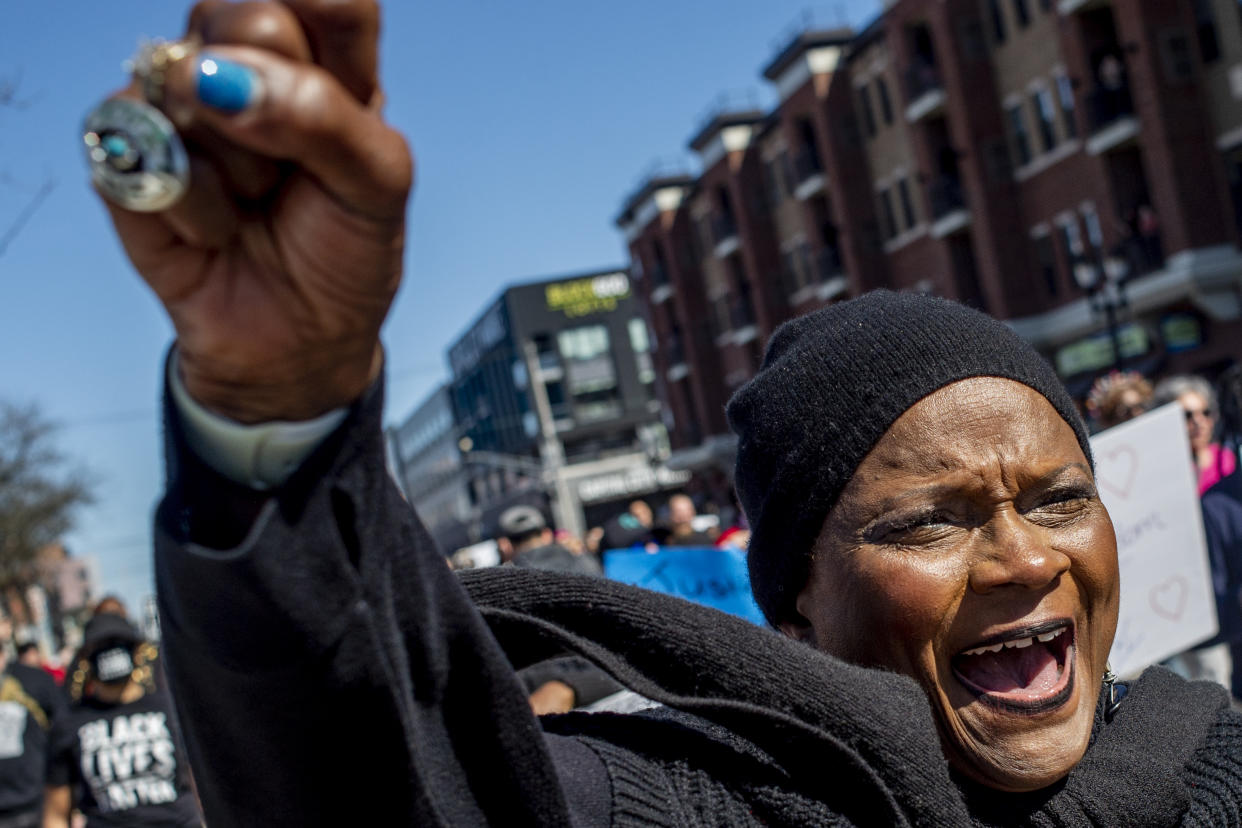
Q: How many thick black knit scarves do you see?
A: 1